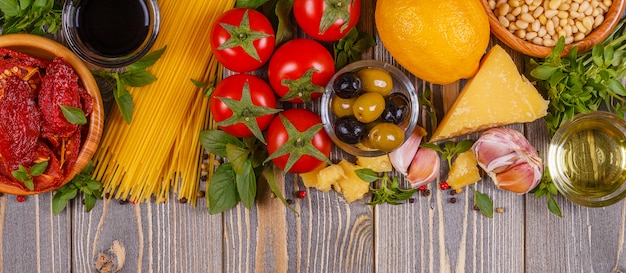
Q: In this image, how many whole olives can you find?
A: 7